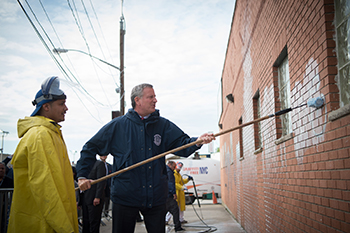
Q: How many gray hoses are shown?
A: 1